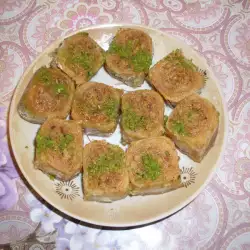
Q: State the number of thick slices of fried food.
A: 10